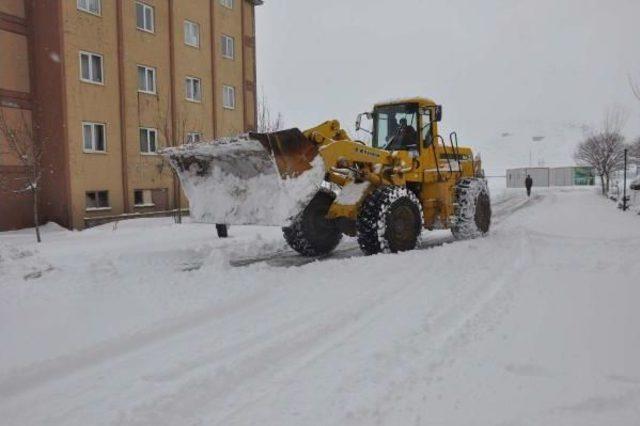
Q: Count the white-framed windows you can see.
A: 12